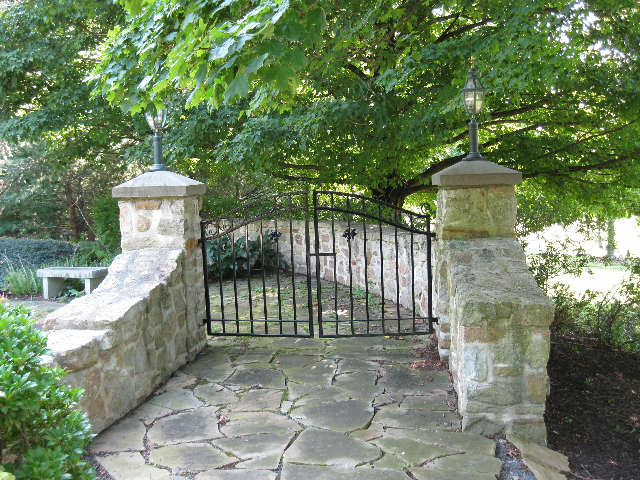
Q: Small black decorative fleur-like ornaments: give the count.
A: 2